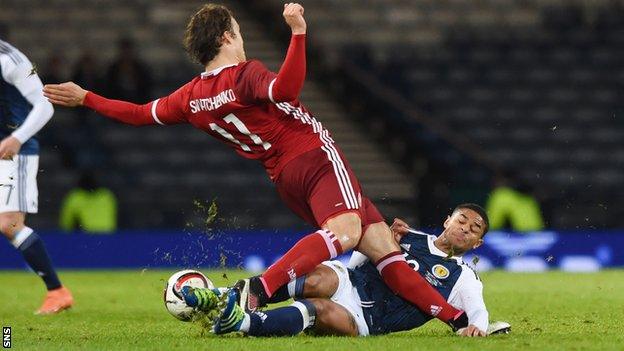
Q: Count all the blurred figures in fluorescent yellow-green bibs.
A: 2